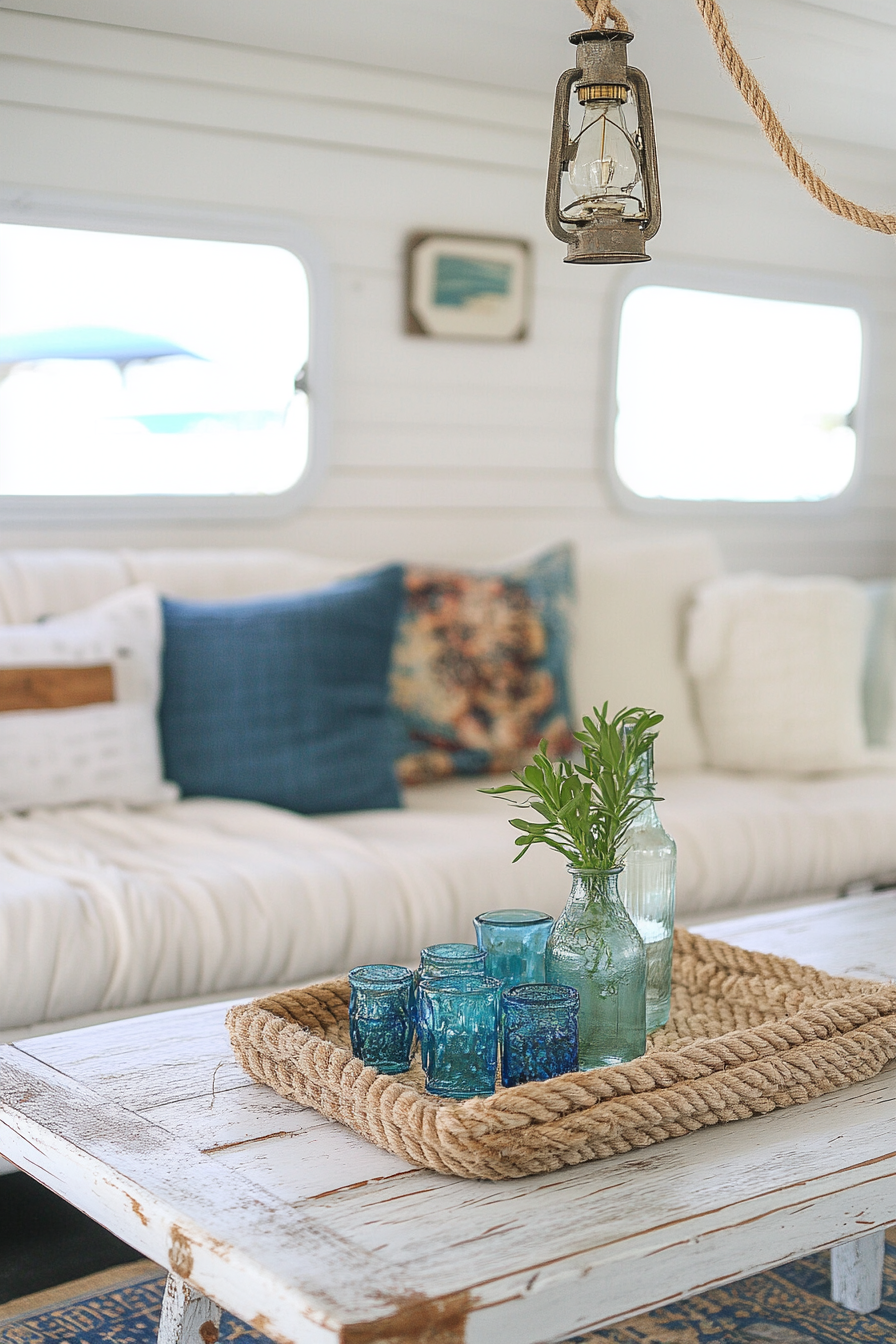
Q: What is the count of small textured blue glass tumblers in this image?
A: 5